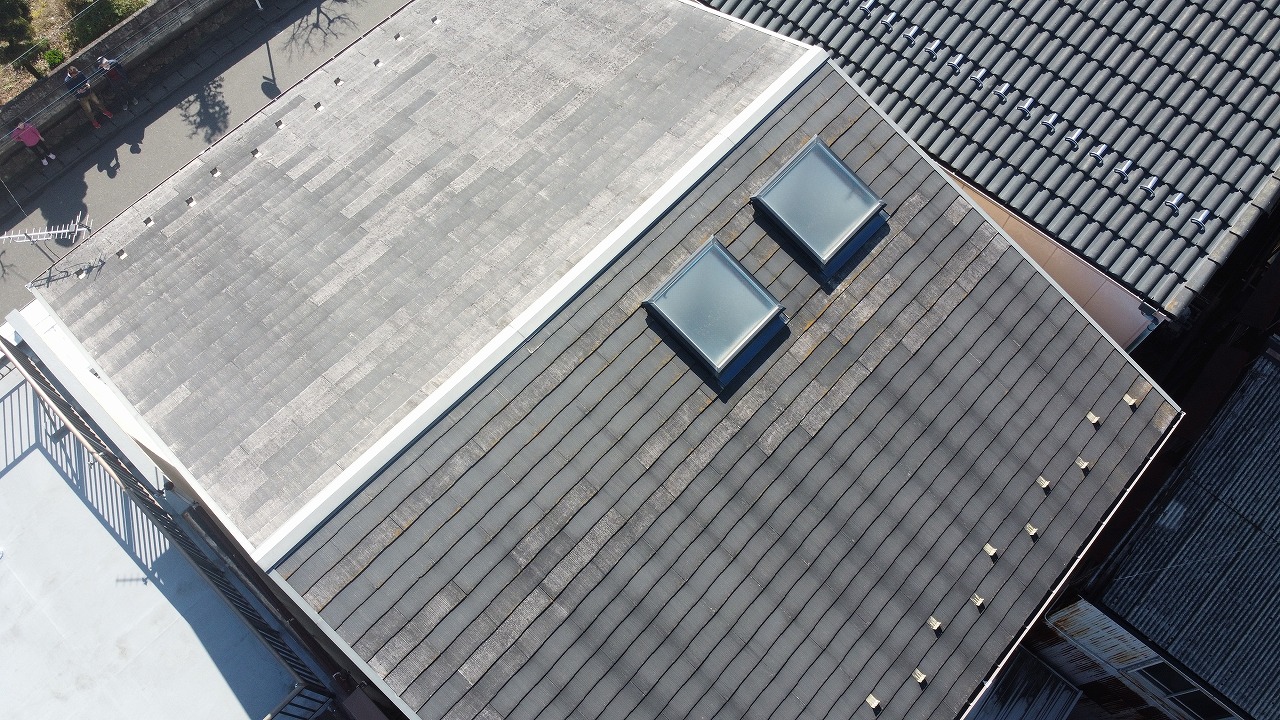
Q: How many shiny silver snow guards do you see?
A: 15